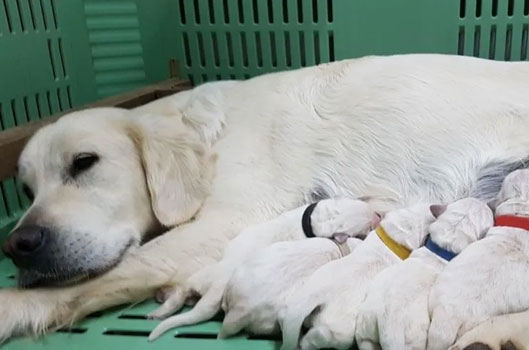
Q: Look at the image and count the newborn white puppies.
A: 5